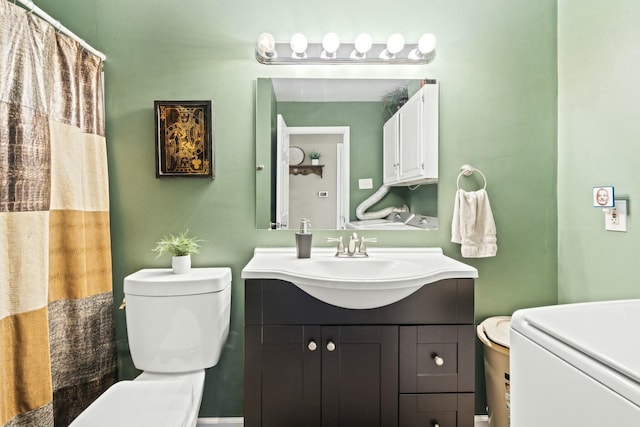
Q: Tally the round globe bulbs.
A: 6